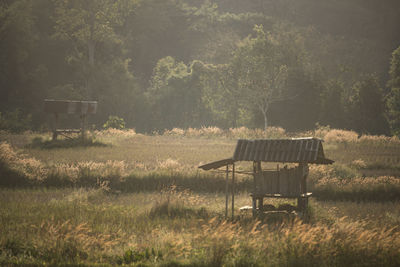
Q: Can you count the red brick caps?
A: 0